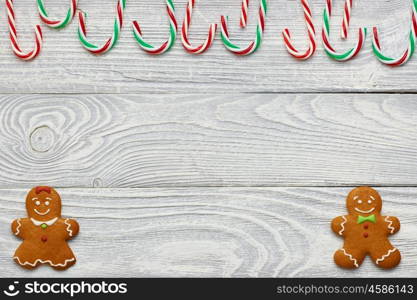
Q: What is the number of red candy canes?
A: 5